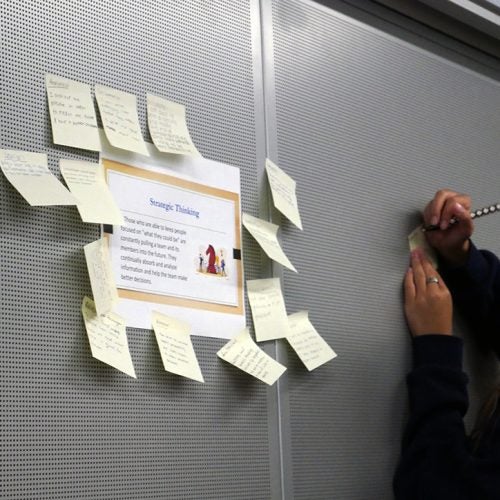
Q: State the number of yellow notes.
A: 14